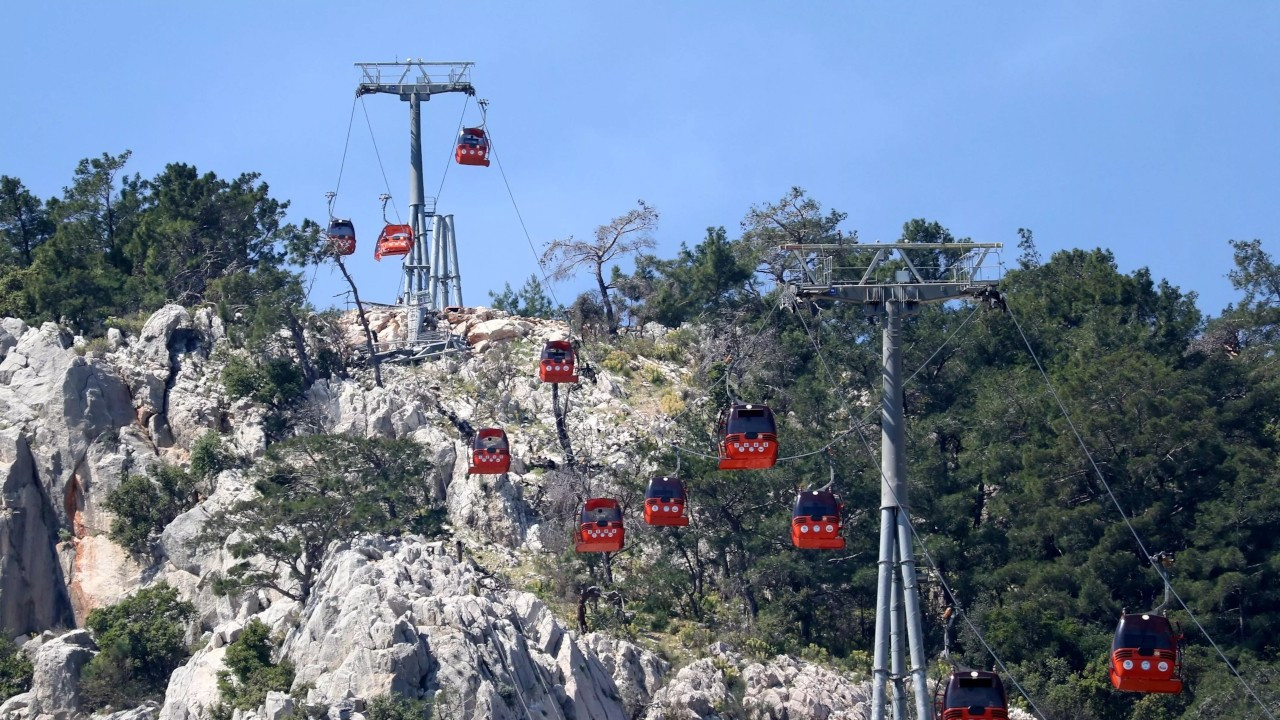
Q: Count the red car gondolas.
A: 11